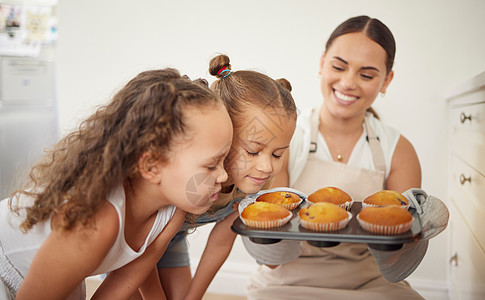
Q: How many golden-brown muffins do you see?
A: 6